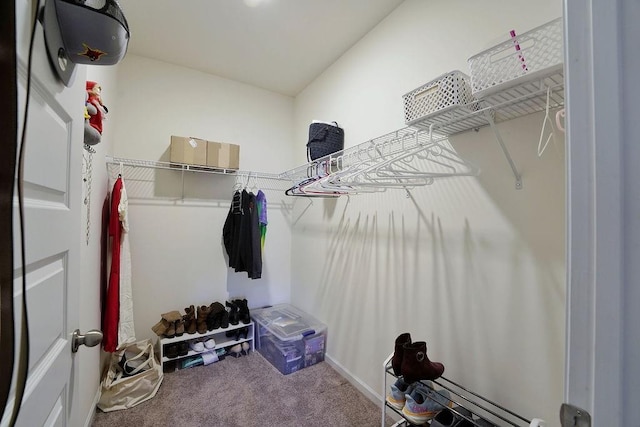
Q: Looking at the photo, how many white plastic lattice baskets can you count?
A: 2